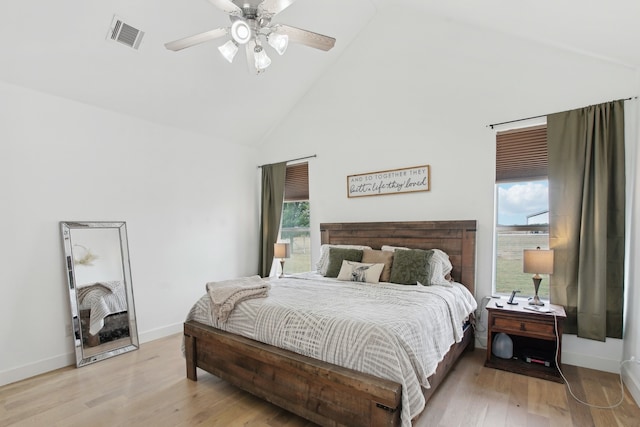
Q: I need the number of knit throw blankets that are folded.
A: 1